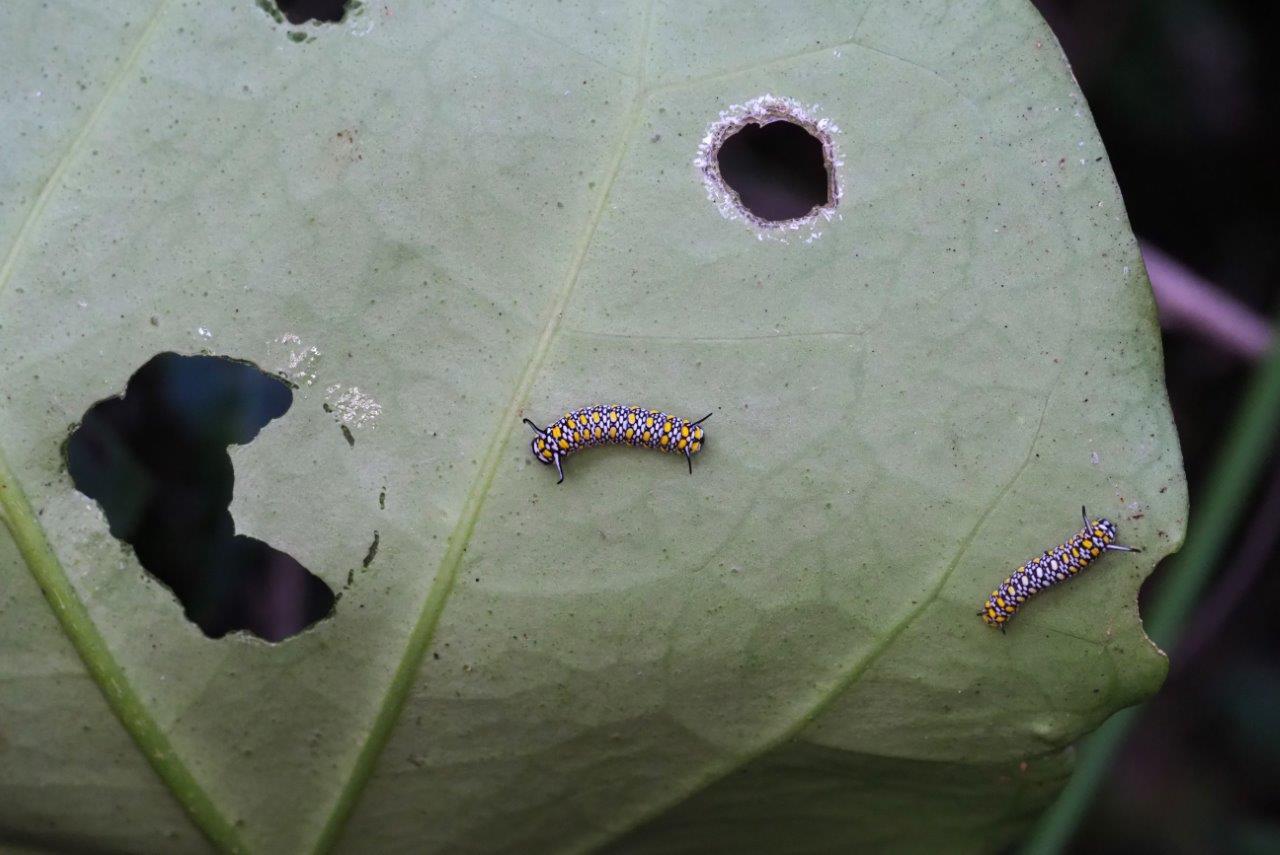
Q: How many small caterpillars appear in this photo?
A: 2